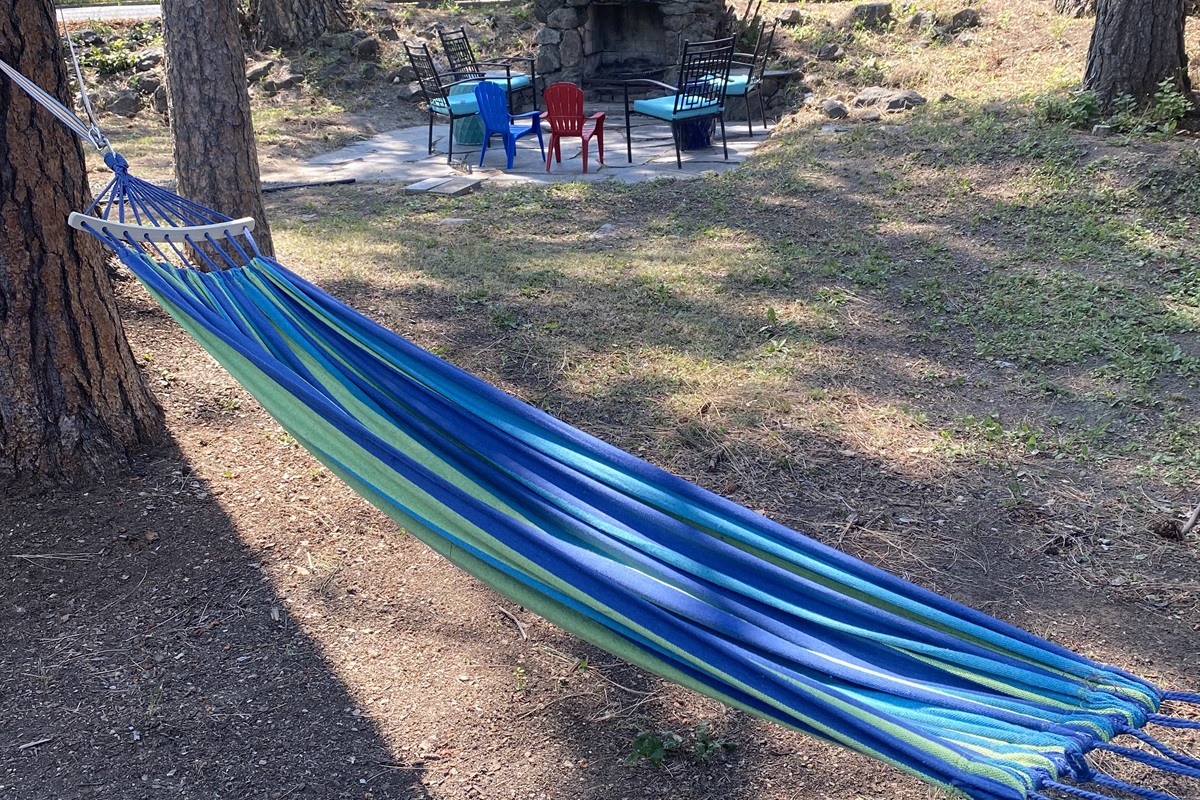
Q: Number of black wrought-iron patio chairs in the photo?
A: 4